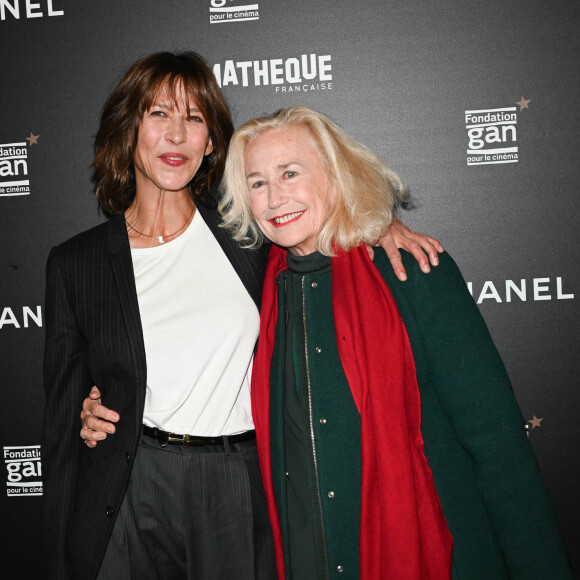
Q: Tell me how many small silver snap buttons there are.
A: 5